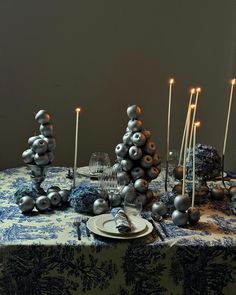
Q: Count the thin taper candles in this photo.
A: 7